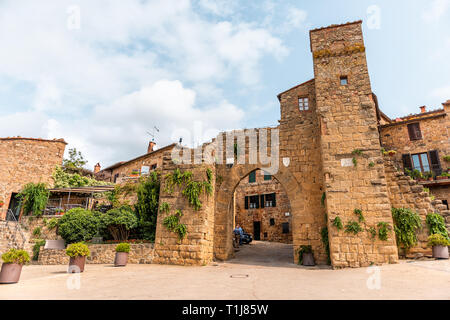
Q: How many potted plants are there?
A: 5